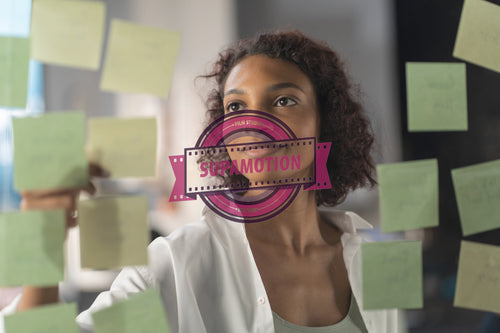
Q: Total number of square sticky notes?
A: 15